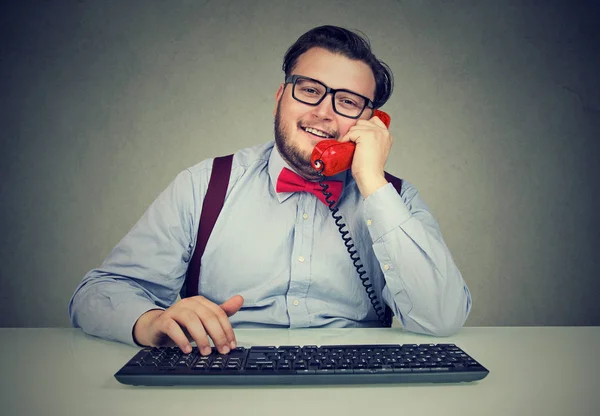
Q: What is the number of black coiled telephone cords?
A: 1